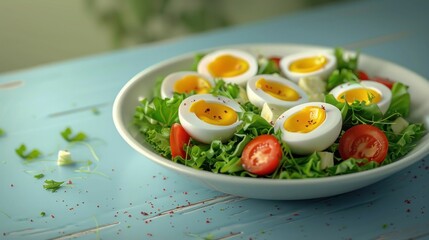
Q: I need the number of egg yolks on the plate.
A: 7